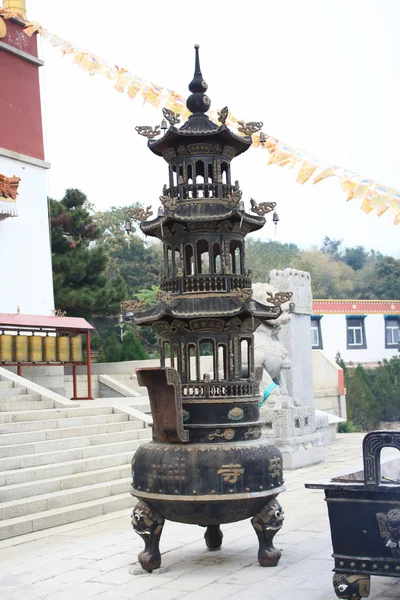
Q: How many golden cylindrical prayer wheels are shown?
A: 6